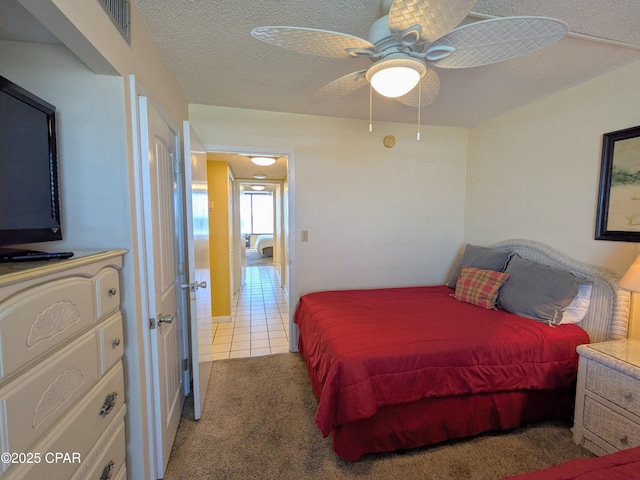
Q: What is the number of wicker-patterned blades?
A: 5